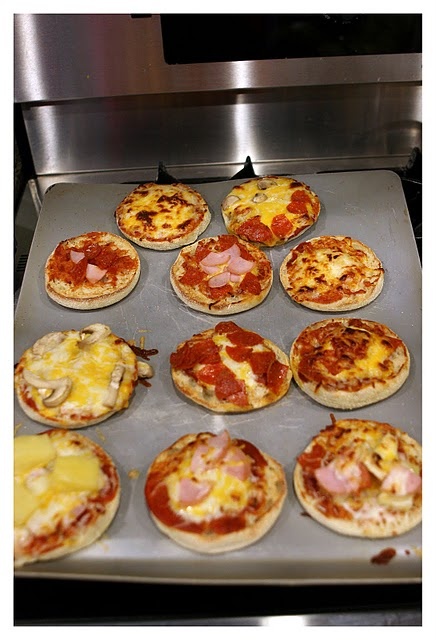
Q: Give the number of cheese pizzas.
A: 3